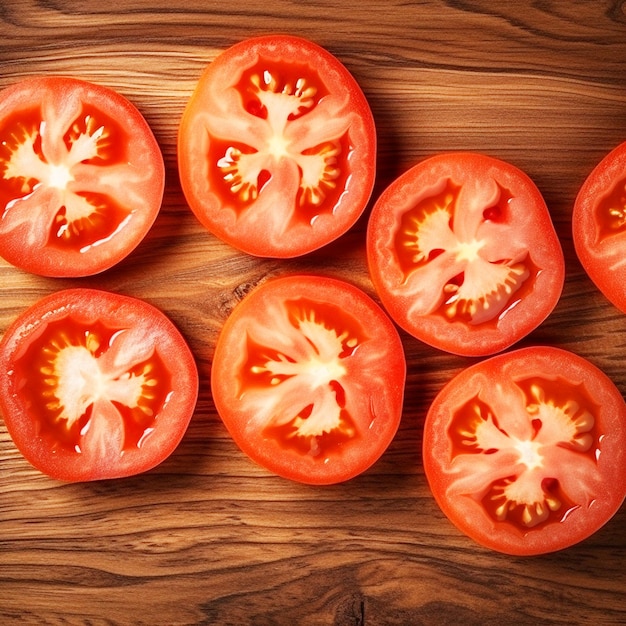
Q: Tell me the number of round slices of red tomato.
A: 7